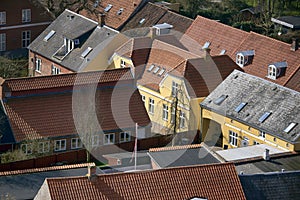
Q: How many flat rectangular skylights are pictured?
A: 15